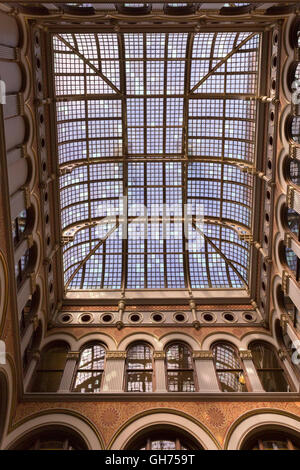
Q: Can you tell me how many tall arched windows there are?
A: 6